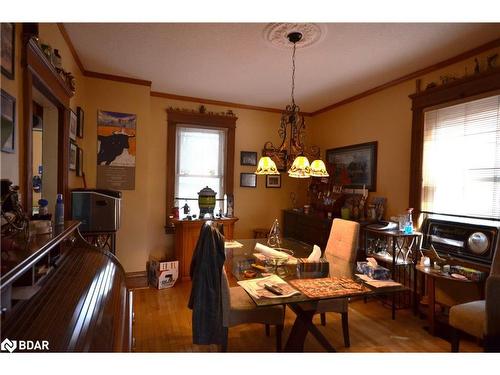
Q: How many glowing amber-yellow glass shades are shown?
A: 3